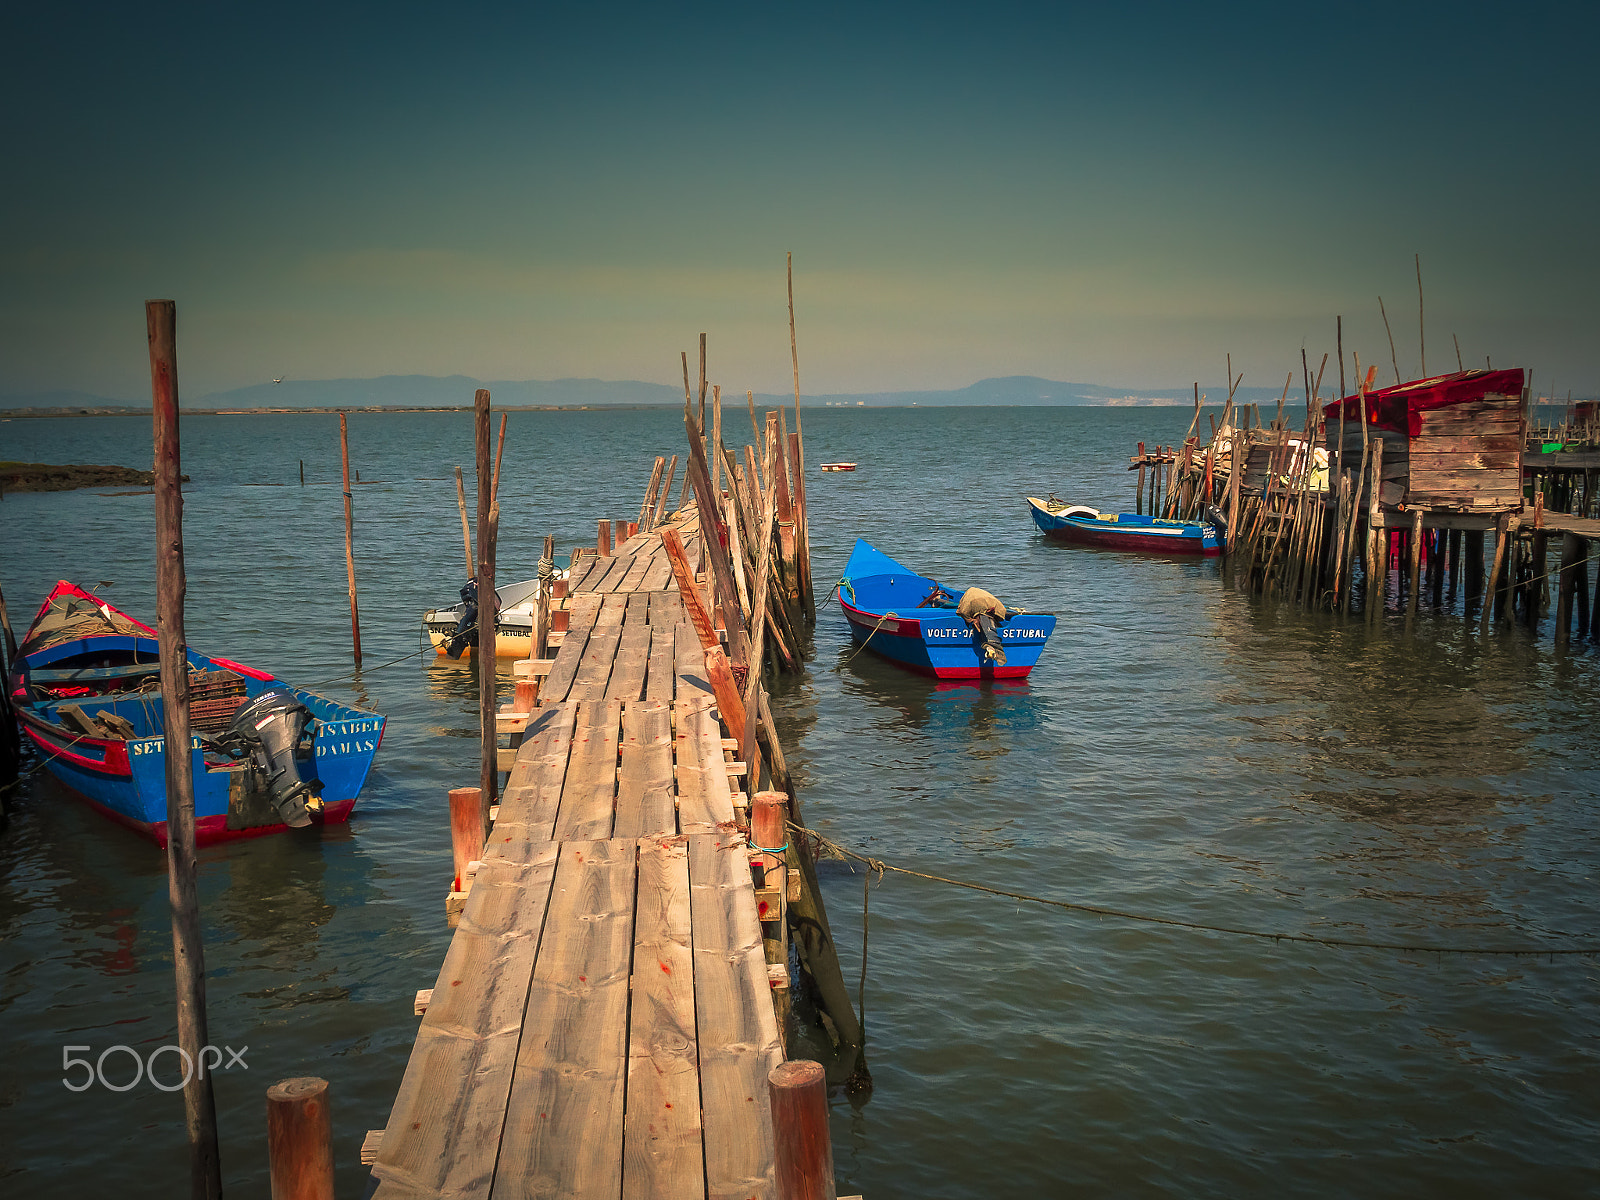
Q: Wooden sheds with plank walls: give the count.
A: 1